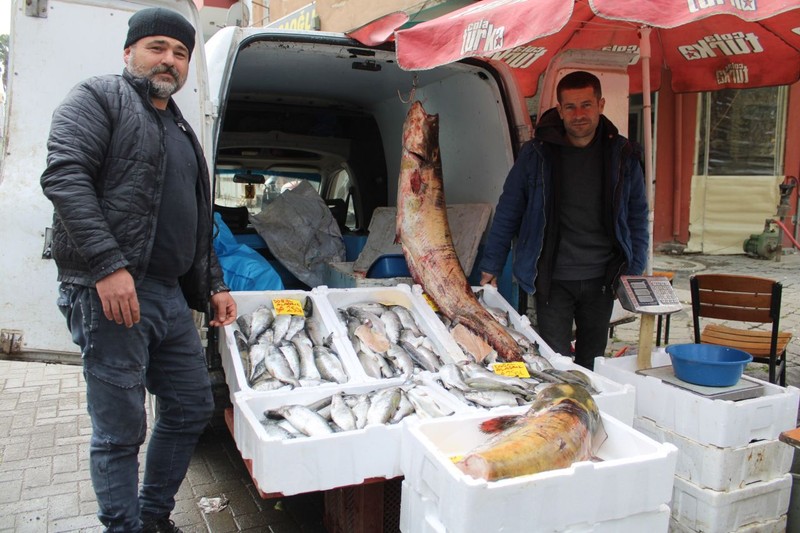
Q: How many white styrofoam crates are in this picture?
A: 11